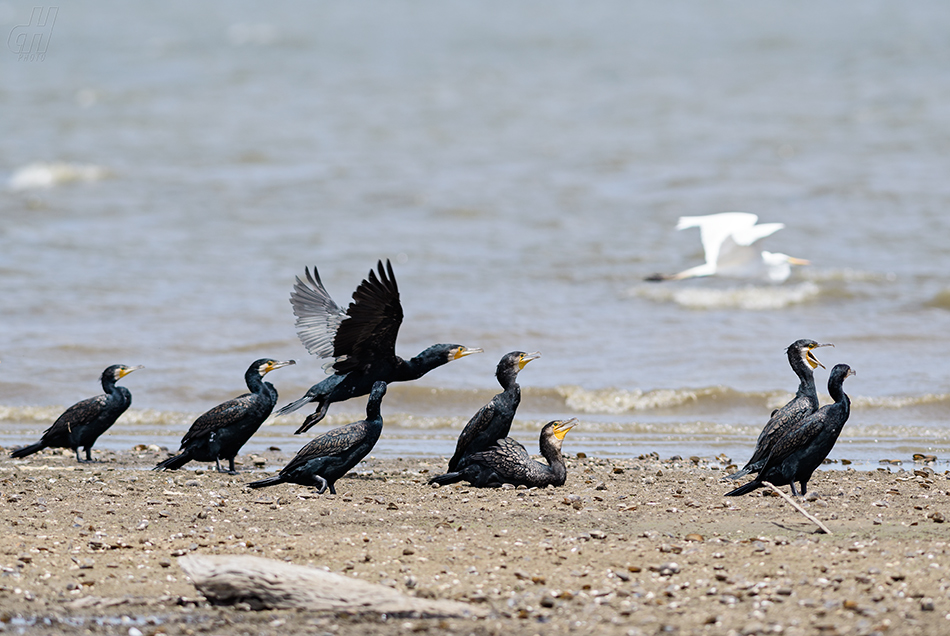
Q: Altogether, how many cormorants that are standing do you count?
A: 6